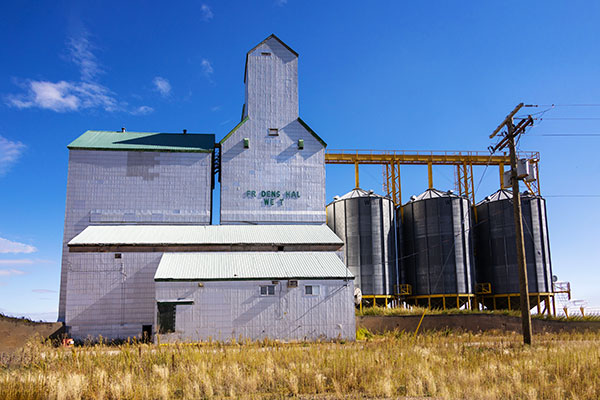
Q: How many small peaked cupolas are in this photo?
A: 1